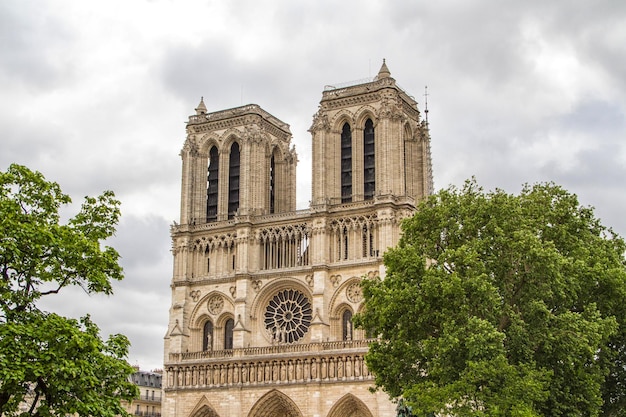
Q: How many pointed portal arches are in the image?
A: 3